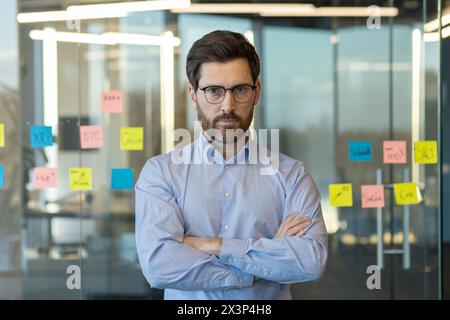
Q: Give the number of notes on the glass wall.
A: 15